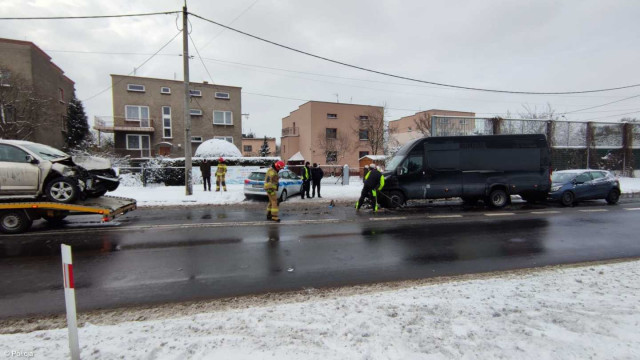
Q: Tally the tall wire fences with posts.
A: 1